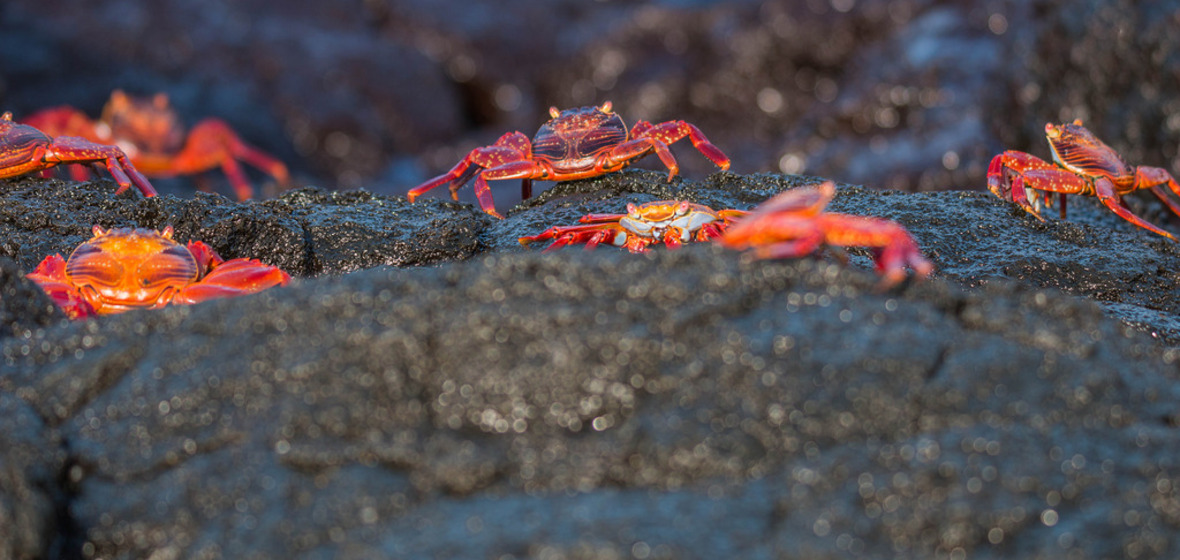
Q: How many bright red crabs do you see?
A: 7